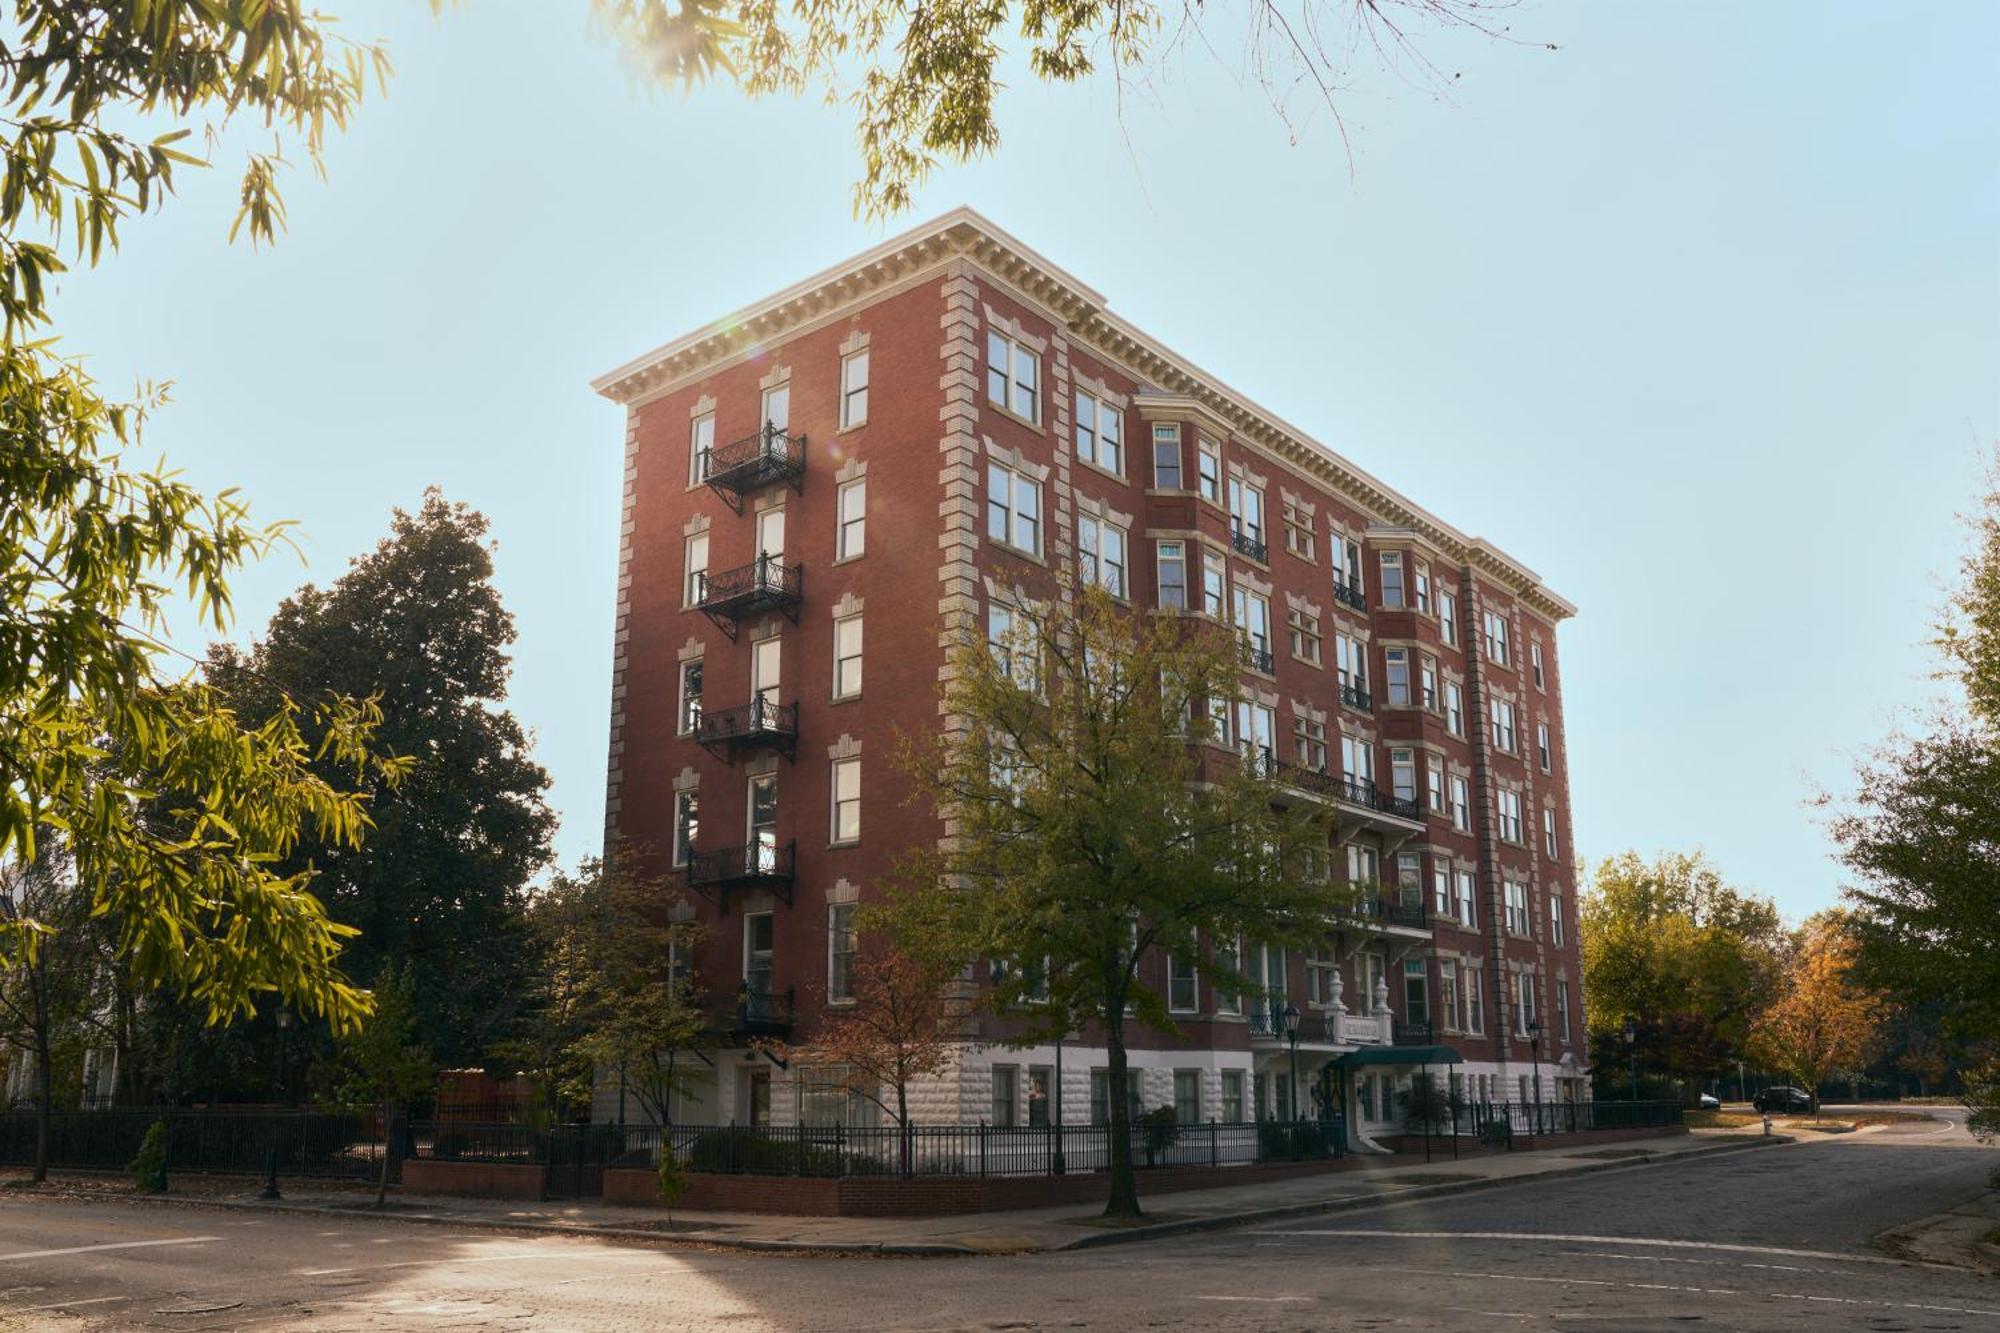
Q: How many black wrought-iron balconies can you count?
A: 12